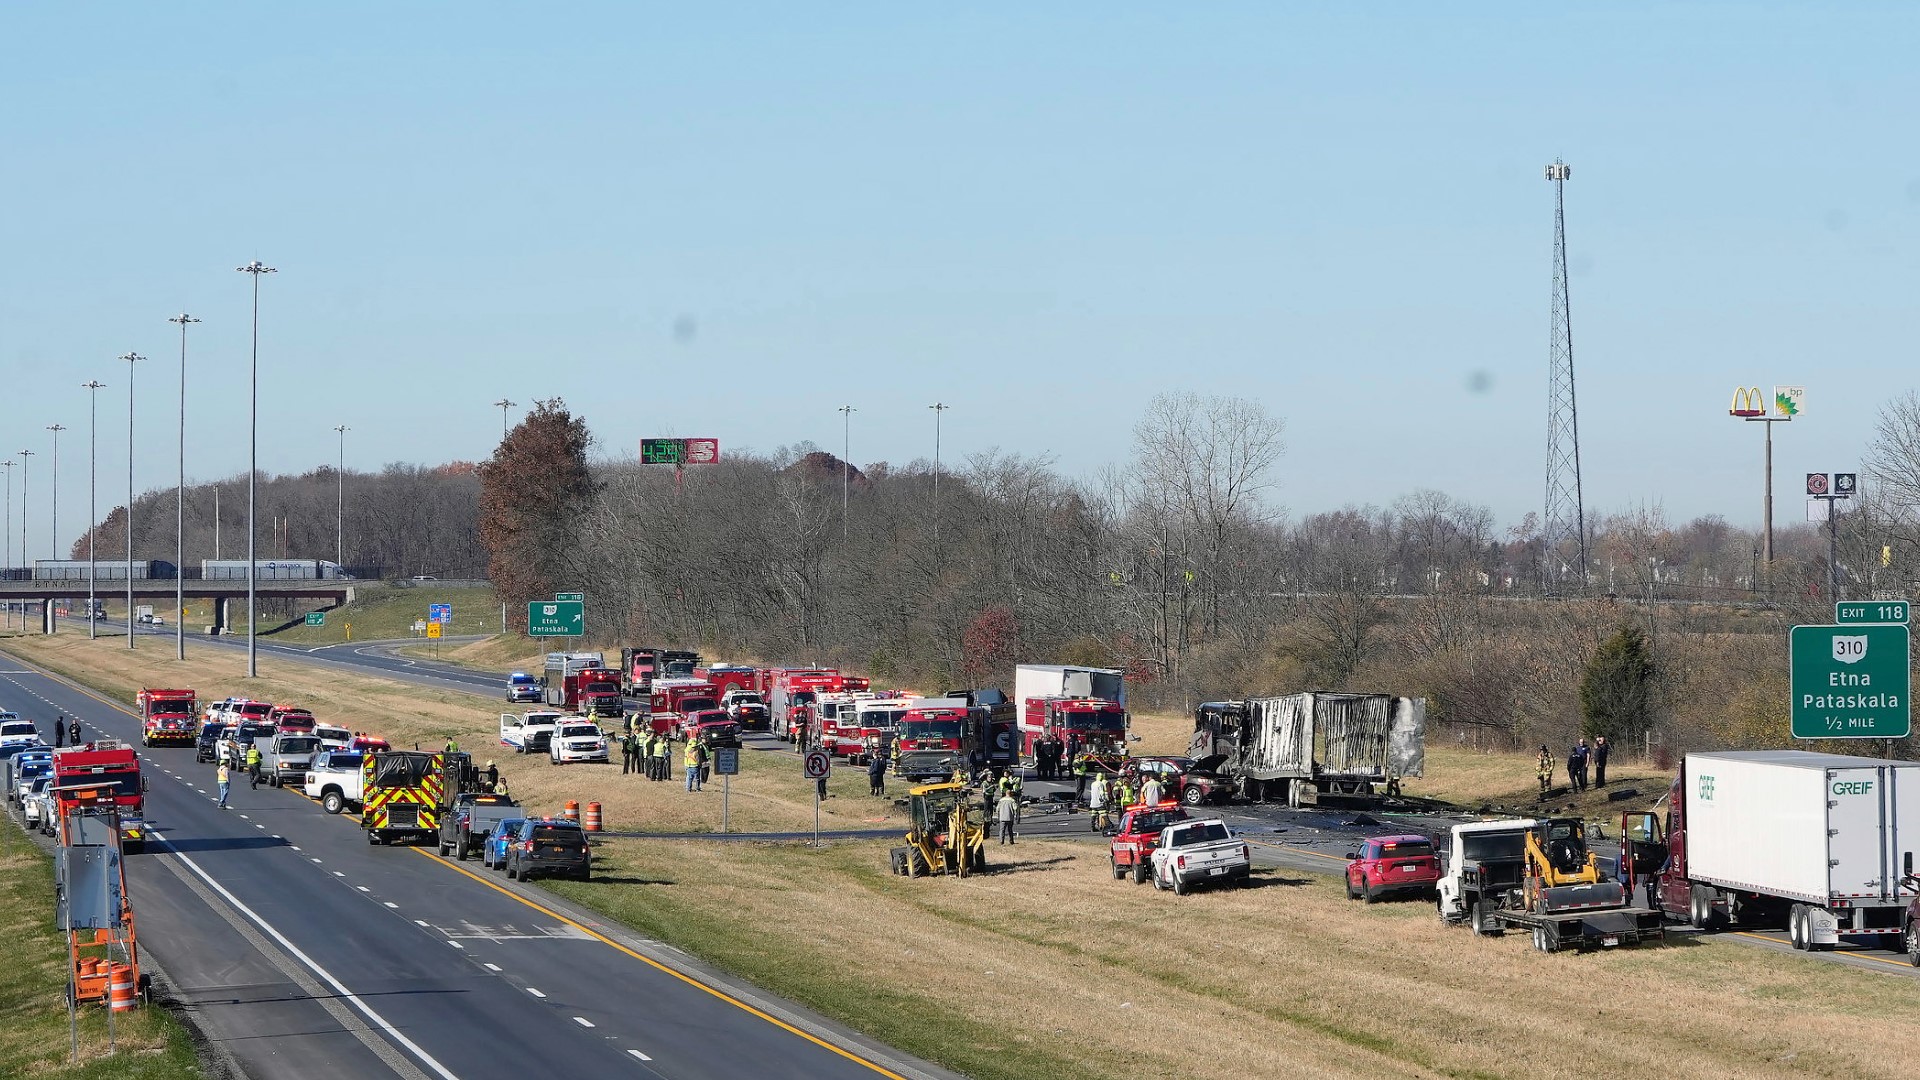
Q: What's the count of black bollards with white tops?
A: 0